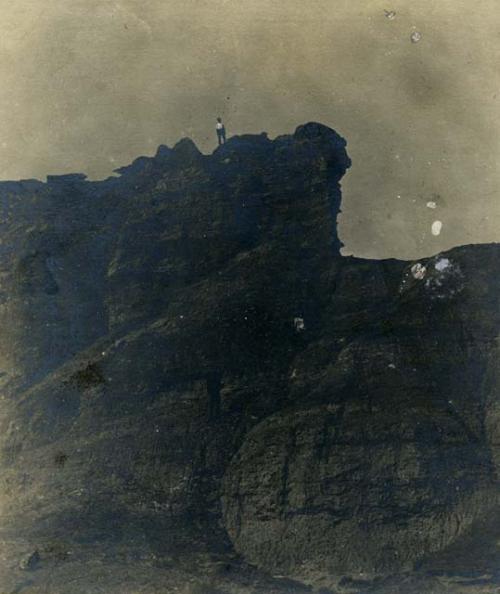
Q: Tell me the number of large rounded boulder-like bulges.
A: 1